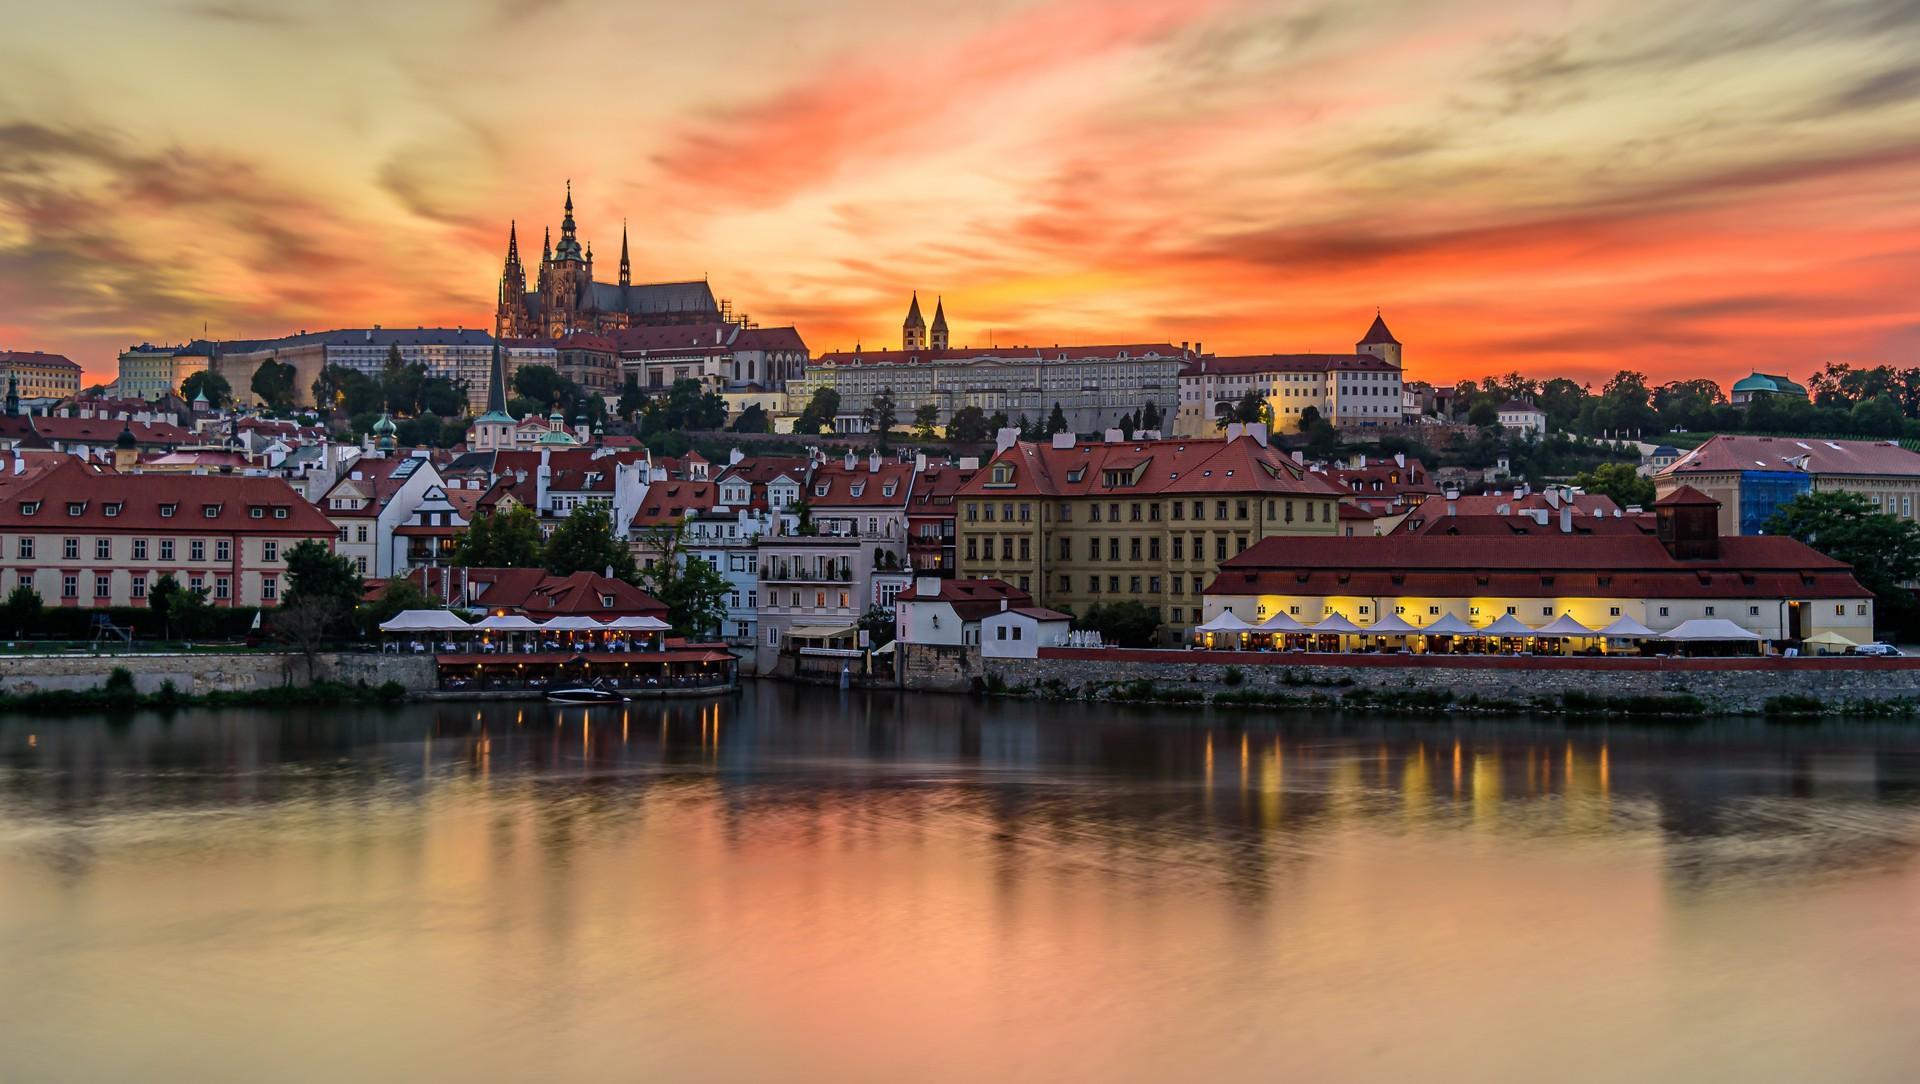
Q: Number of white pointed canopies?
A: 8